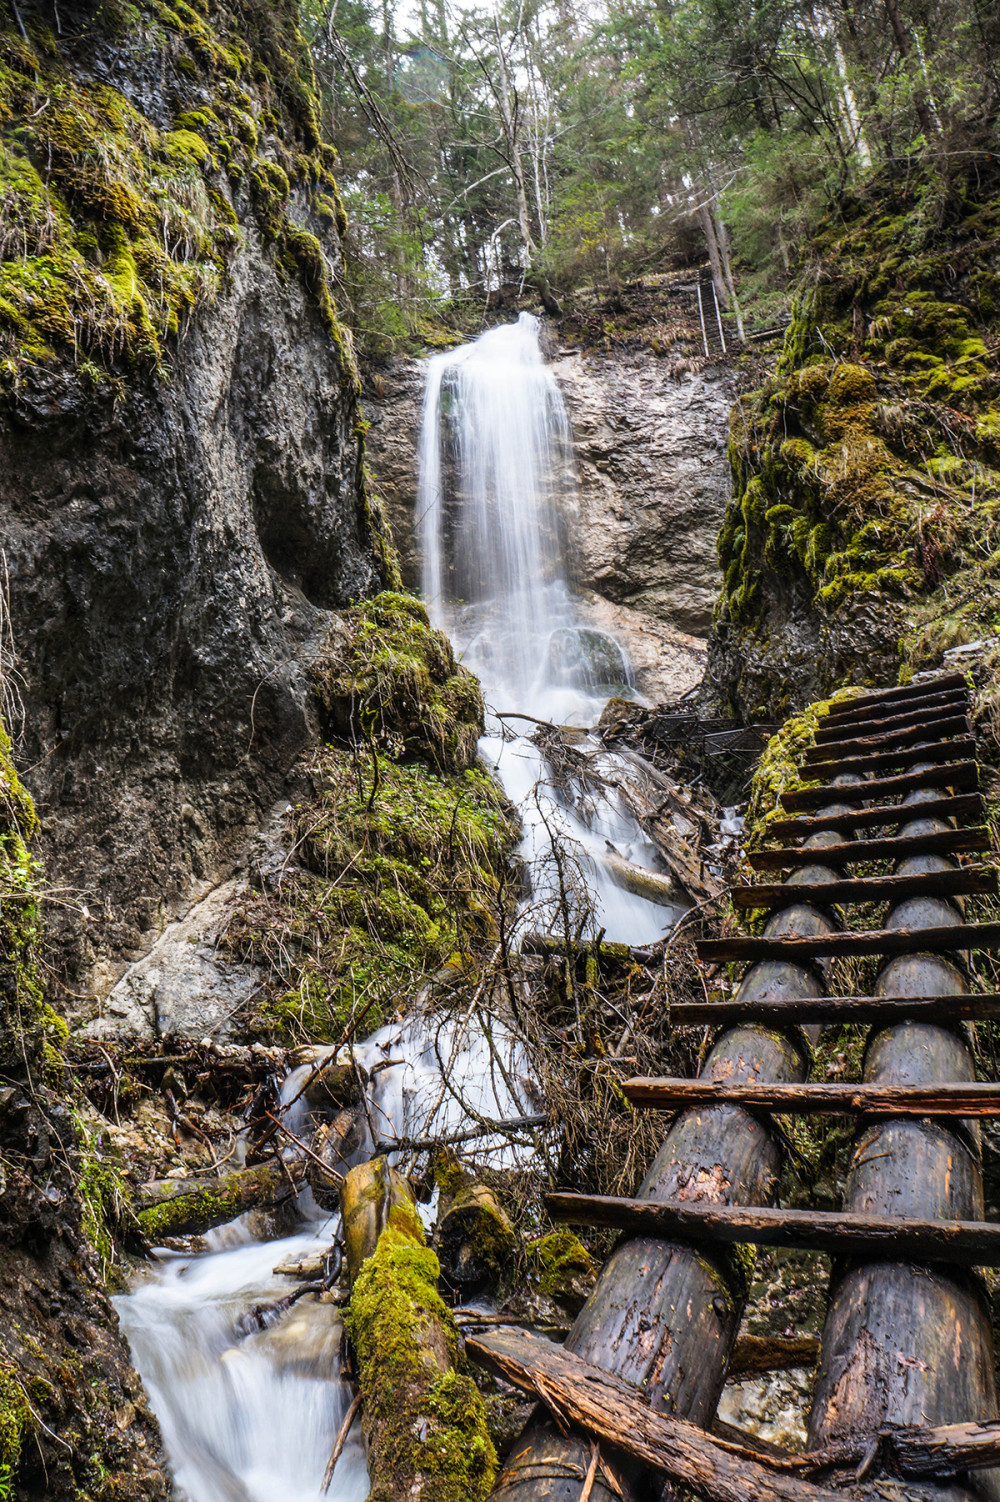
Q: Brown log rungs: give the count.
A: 14